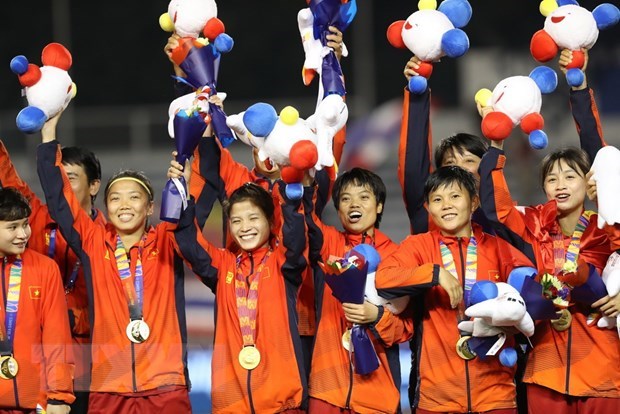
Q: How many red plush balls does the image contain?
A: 11